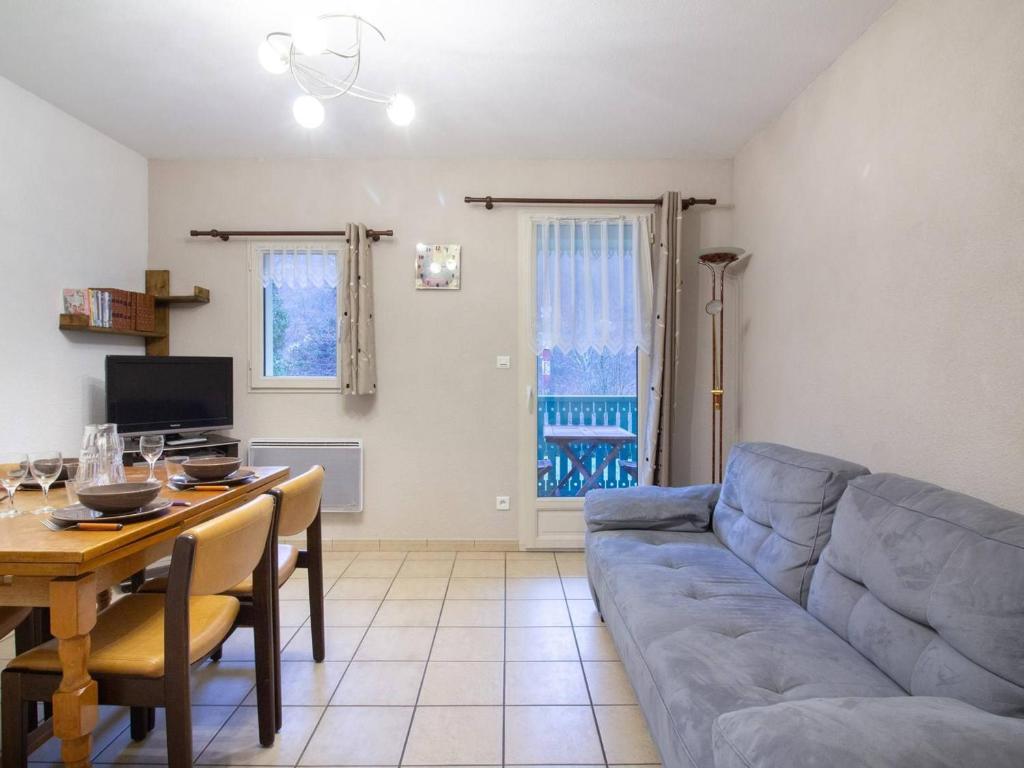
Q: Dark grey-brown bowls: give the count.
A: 3